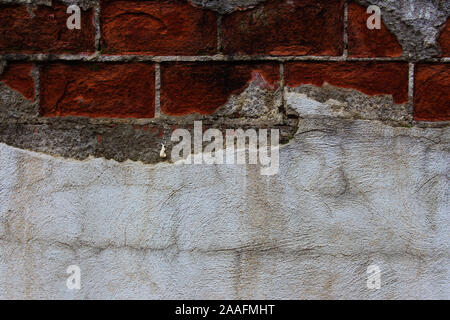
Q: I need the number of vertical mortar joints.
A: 7